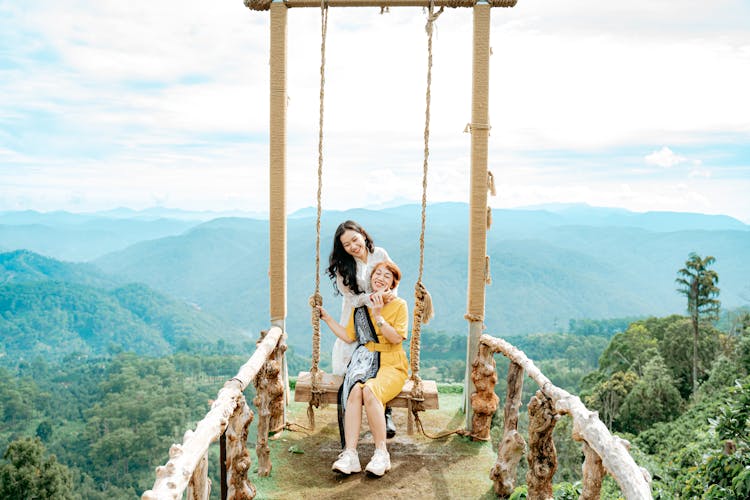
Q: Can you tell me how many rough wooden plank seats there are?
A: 1